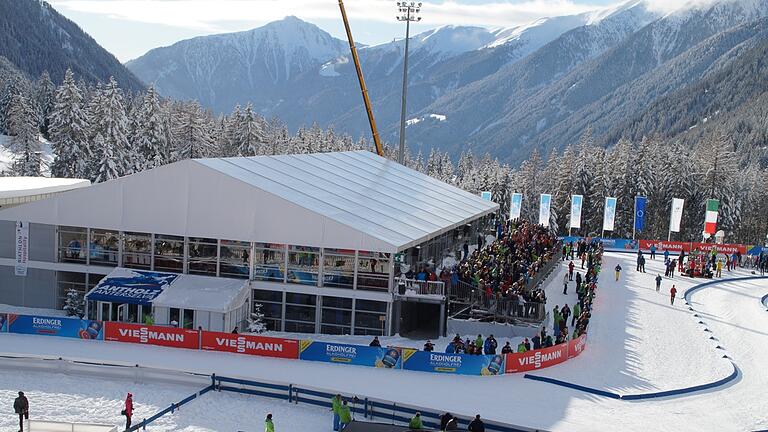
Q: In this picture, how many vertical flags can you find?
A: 8